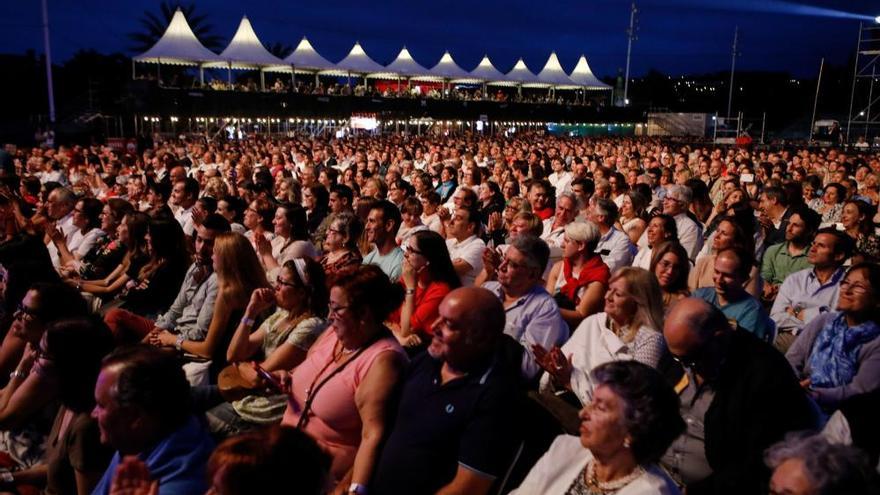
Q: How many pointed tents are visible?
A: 10